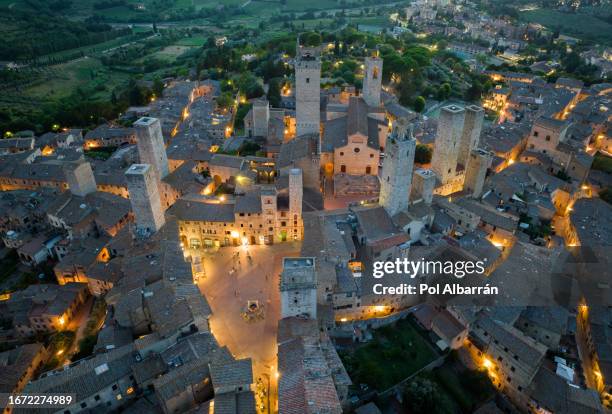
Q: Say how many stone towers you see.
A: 13